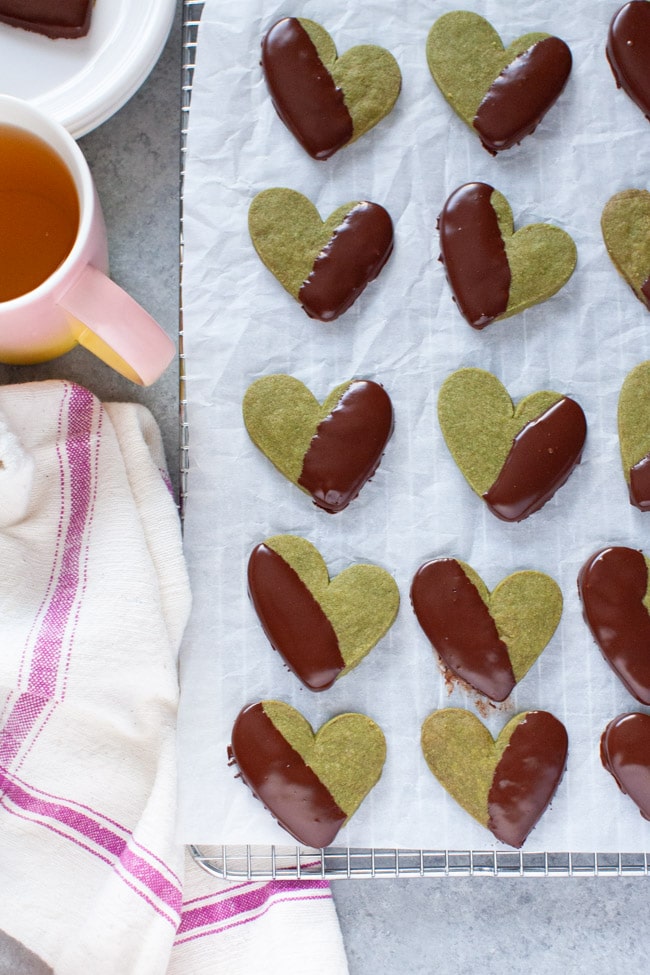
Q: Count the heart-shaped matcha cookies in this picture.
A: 15